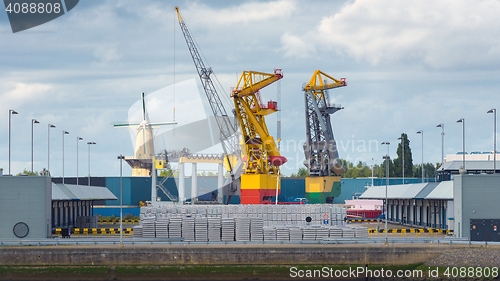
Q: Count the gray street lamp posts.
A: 14